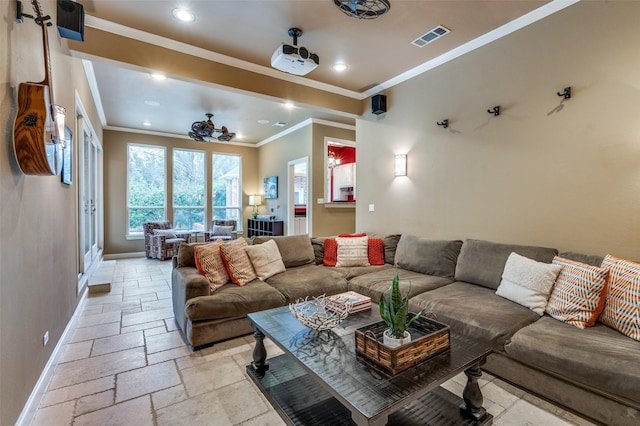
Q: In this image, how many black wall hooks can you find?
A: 3